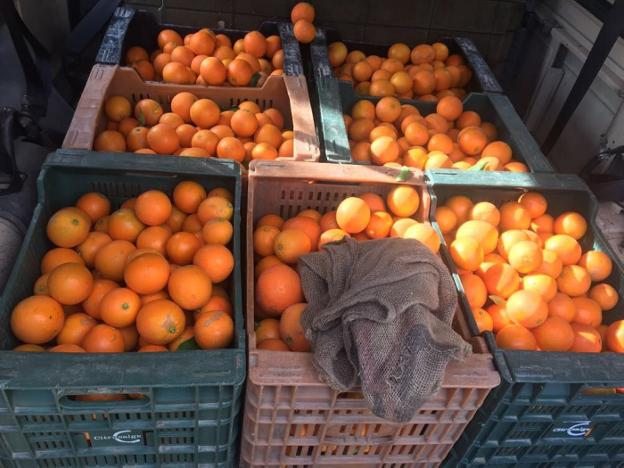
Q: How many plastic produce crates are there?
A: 7